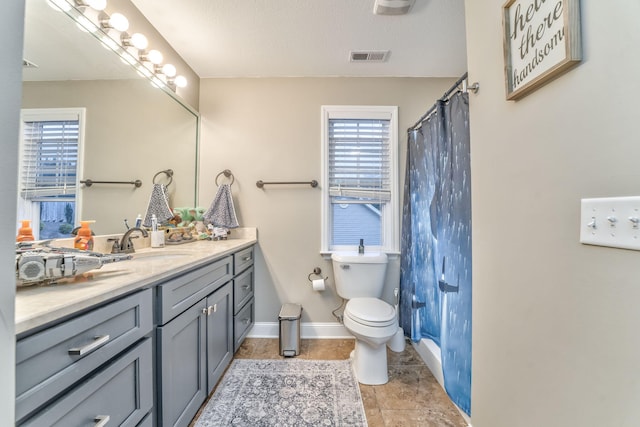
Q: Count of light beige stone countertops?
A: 1